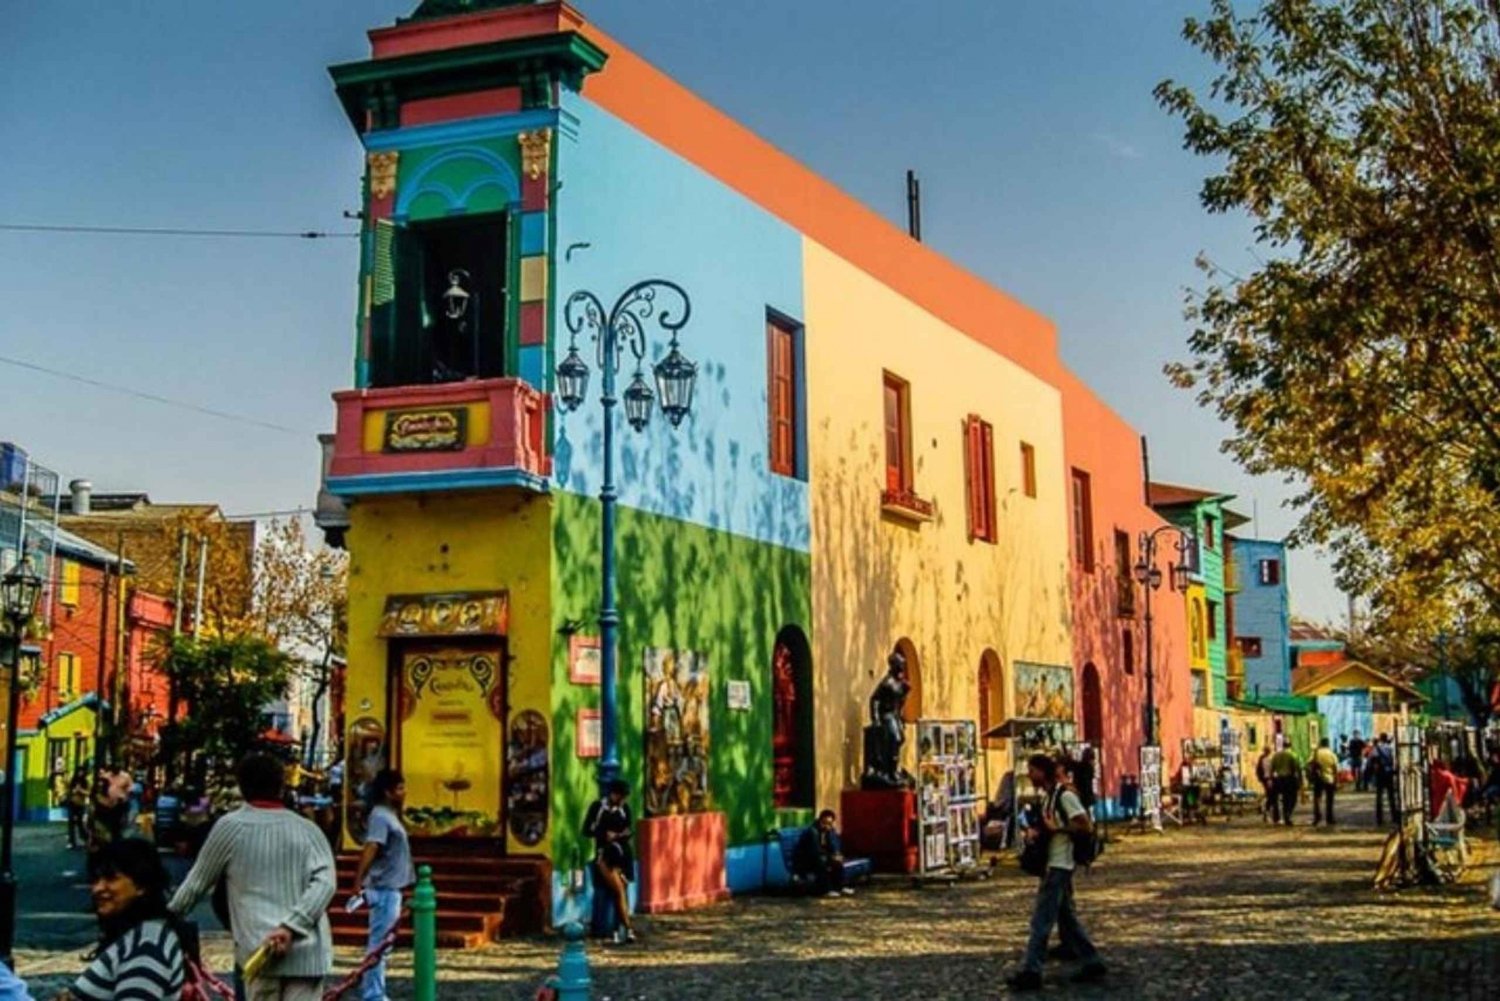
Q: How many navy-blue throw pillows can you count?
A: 0